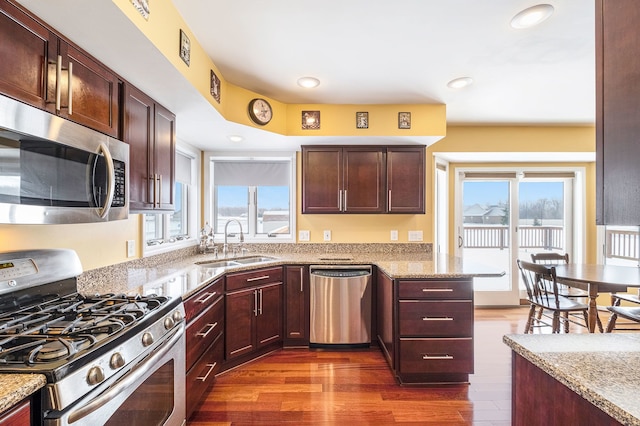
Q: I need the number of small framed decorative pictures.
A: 6